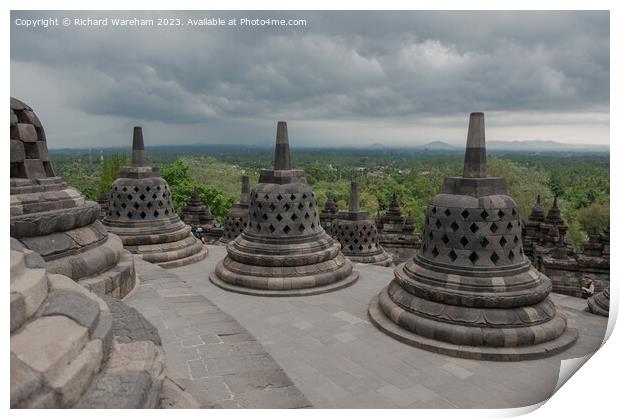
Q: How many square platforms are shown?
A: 5